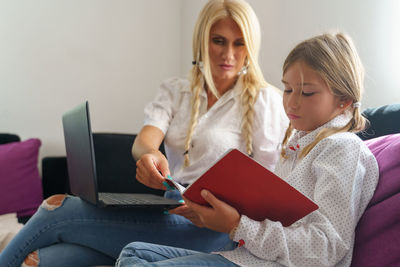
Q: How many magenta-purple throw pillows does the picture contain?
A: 2